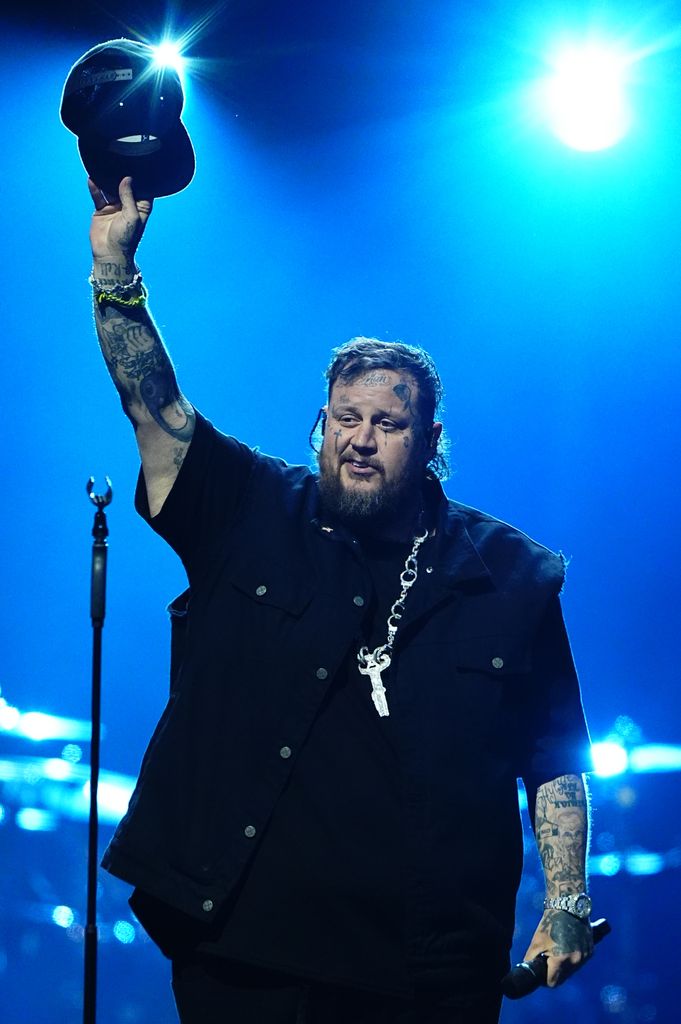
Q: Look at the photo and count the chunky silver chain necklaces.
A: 1